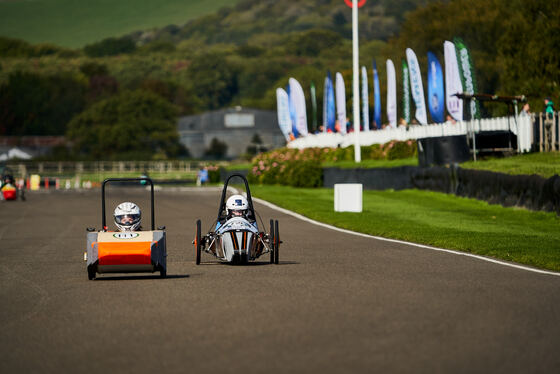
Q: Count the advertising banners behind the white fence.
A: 15